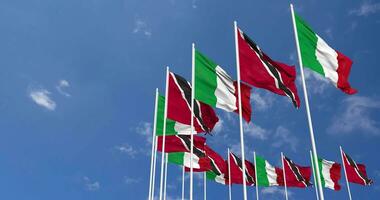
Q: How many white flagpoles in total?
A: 14